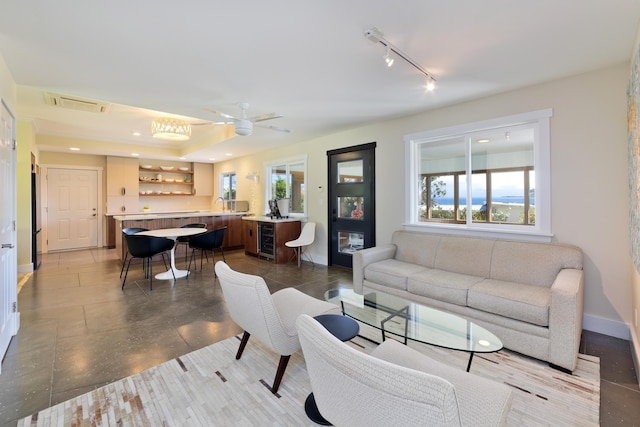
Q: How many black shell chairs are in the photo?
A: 4